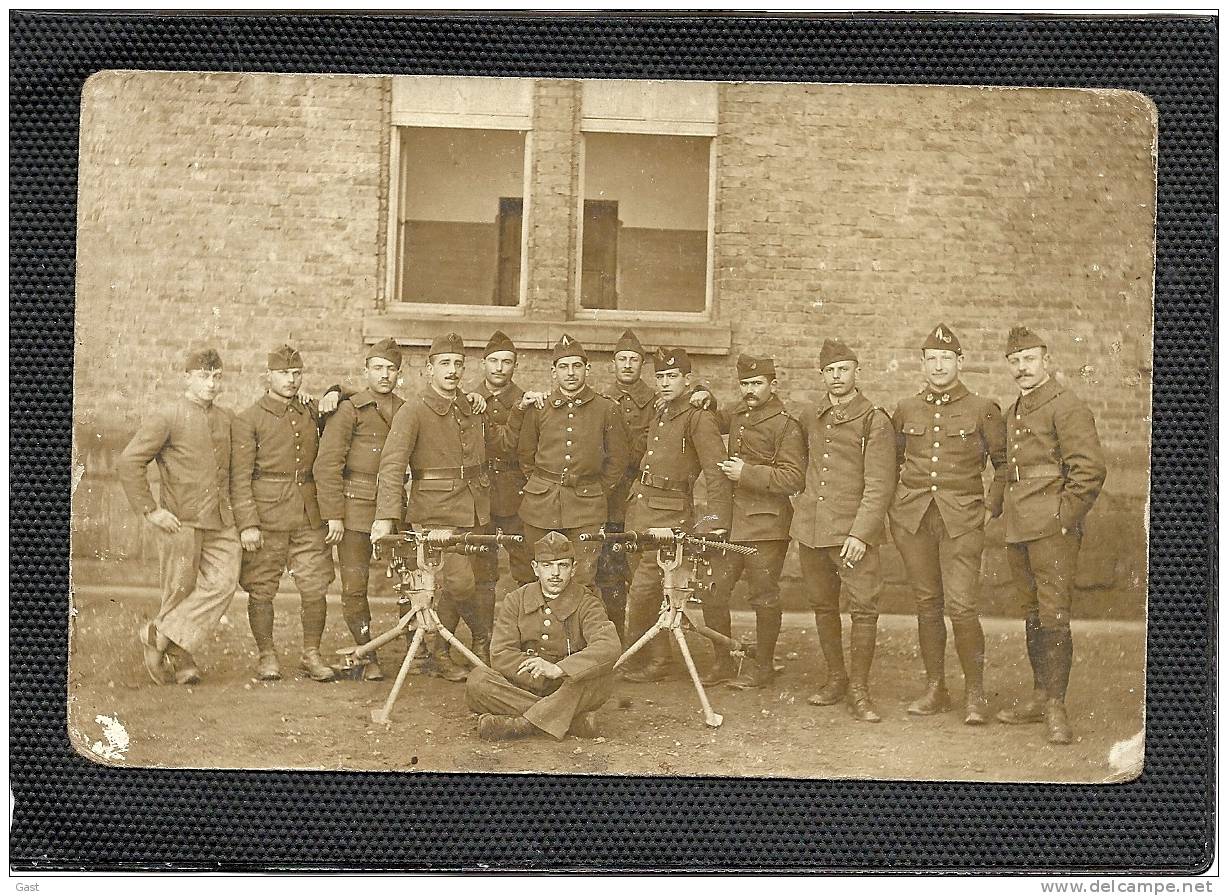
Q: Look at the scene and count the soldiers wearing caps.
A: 13